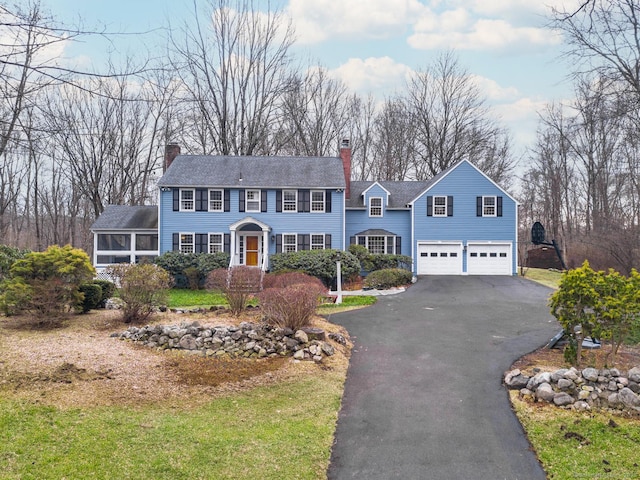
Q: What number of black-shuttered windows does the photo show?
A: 12